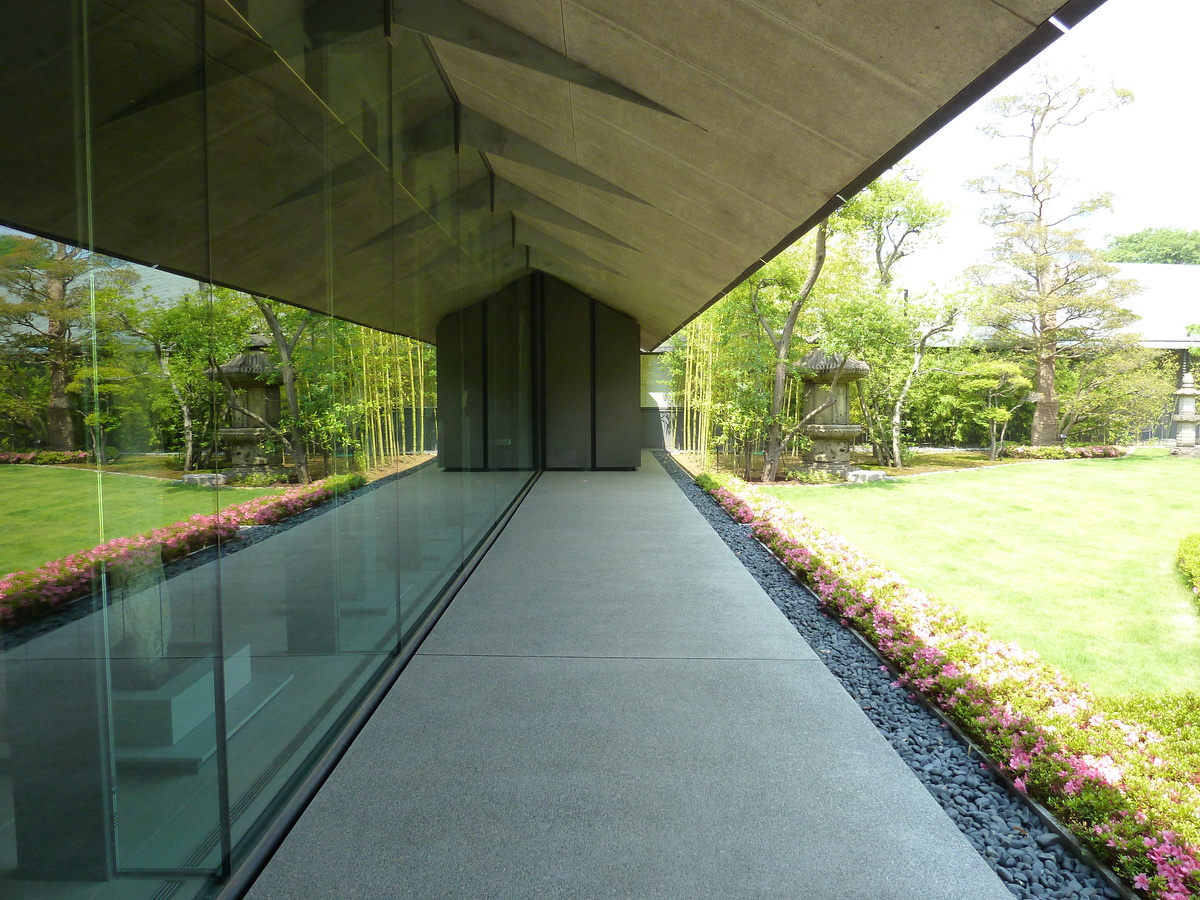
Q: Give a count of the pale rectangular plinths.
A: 1